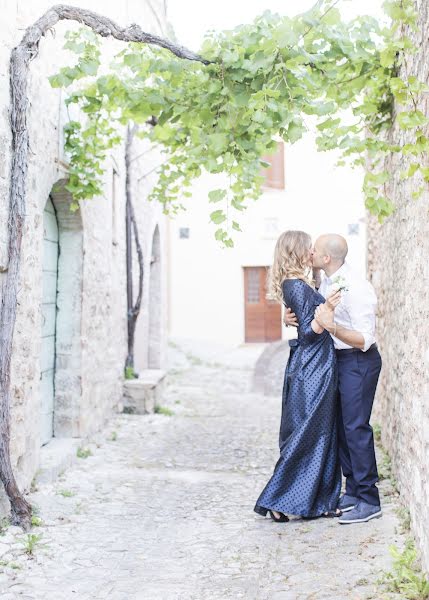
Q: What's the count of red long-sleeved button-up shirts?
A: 0